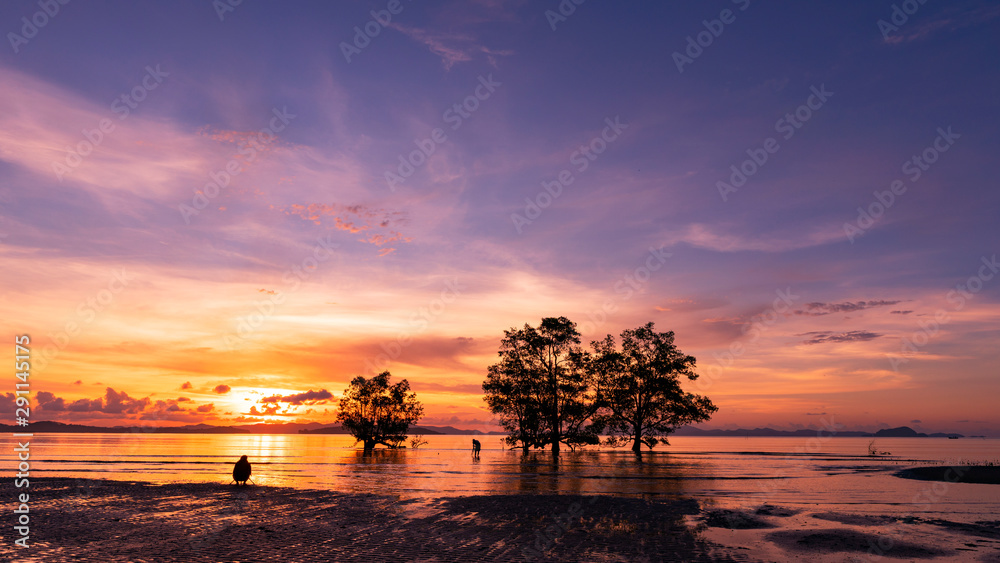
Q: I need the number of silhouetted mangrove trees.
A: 3